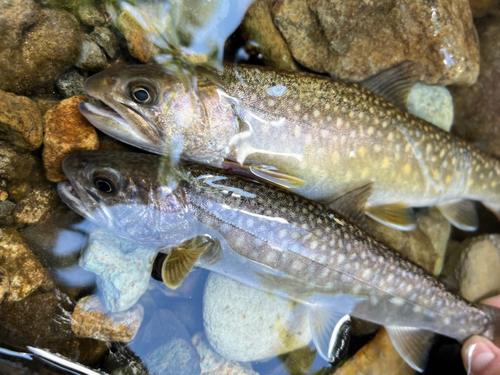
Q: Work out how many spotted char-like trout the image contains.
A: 2